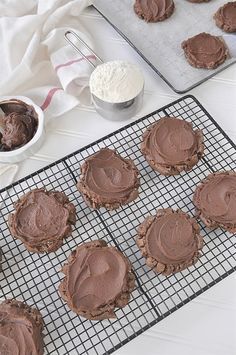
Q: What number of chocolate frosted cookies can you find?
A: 11